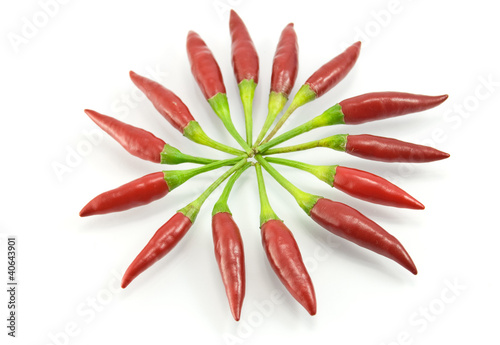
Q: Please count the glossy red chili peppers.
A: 14